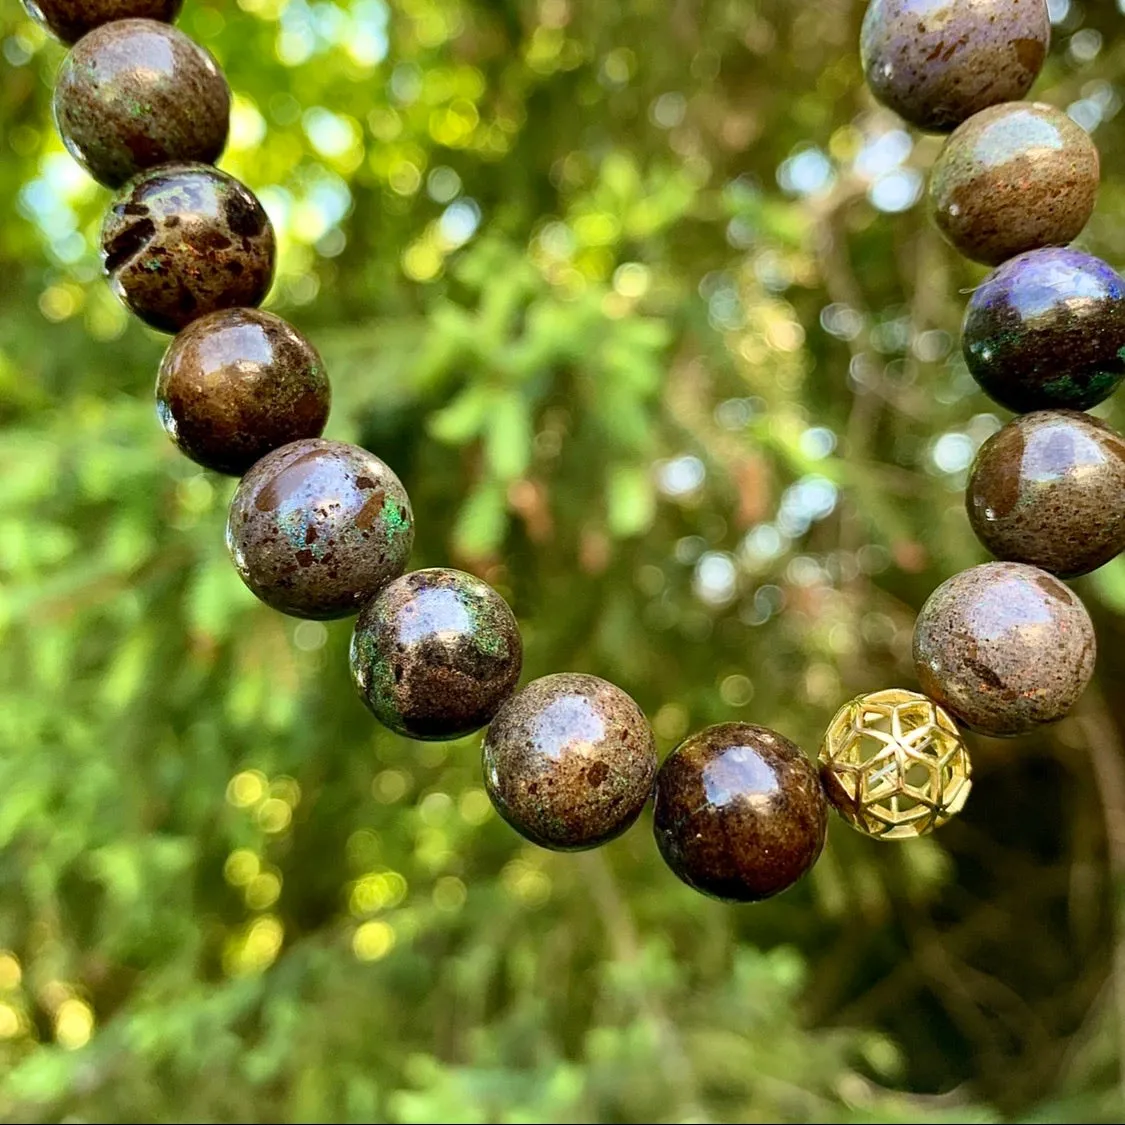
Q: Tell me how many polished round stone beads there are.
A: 13